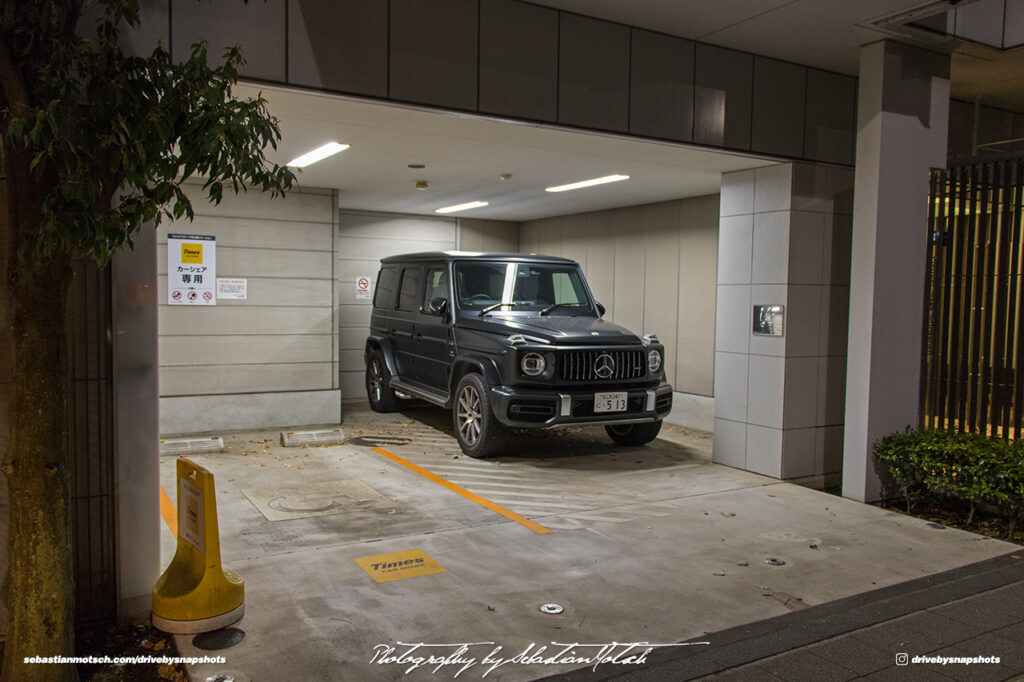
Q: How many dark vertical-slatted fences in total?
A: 1